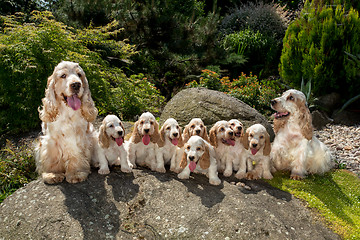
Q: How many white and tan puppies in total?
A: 8